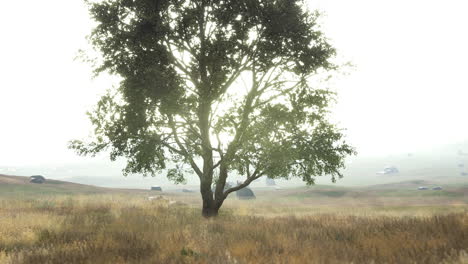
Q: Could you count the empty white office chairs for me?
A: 0